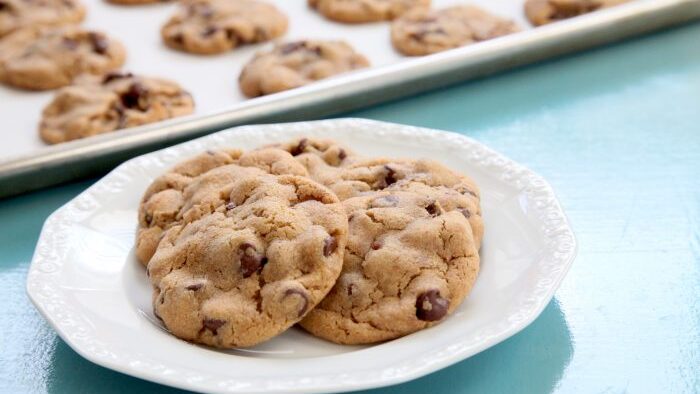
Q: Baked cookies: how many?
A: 14